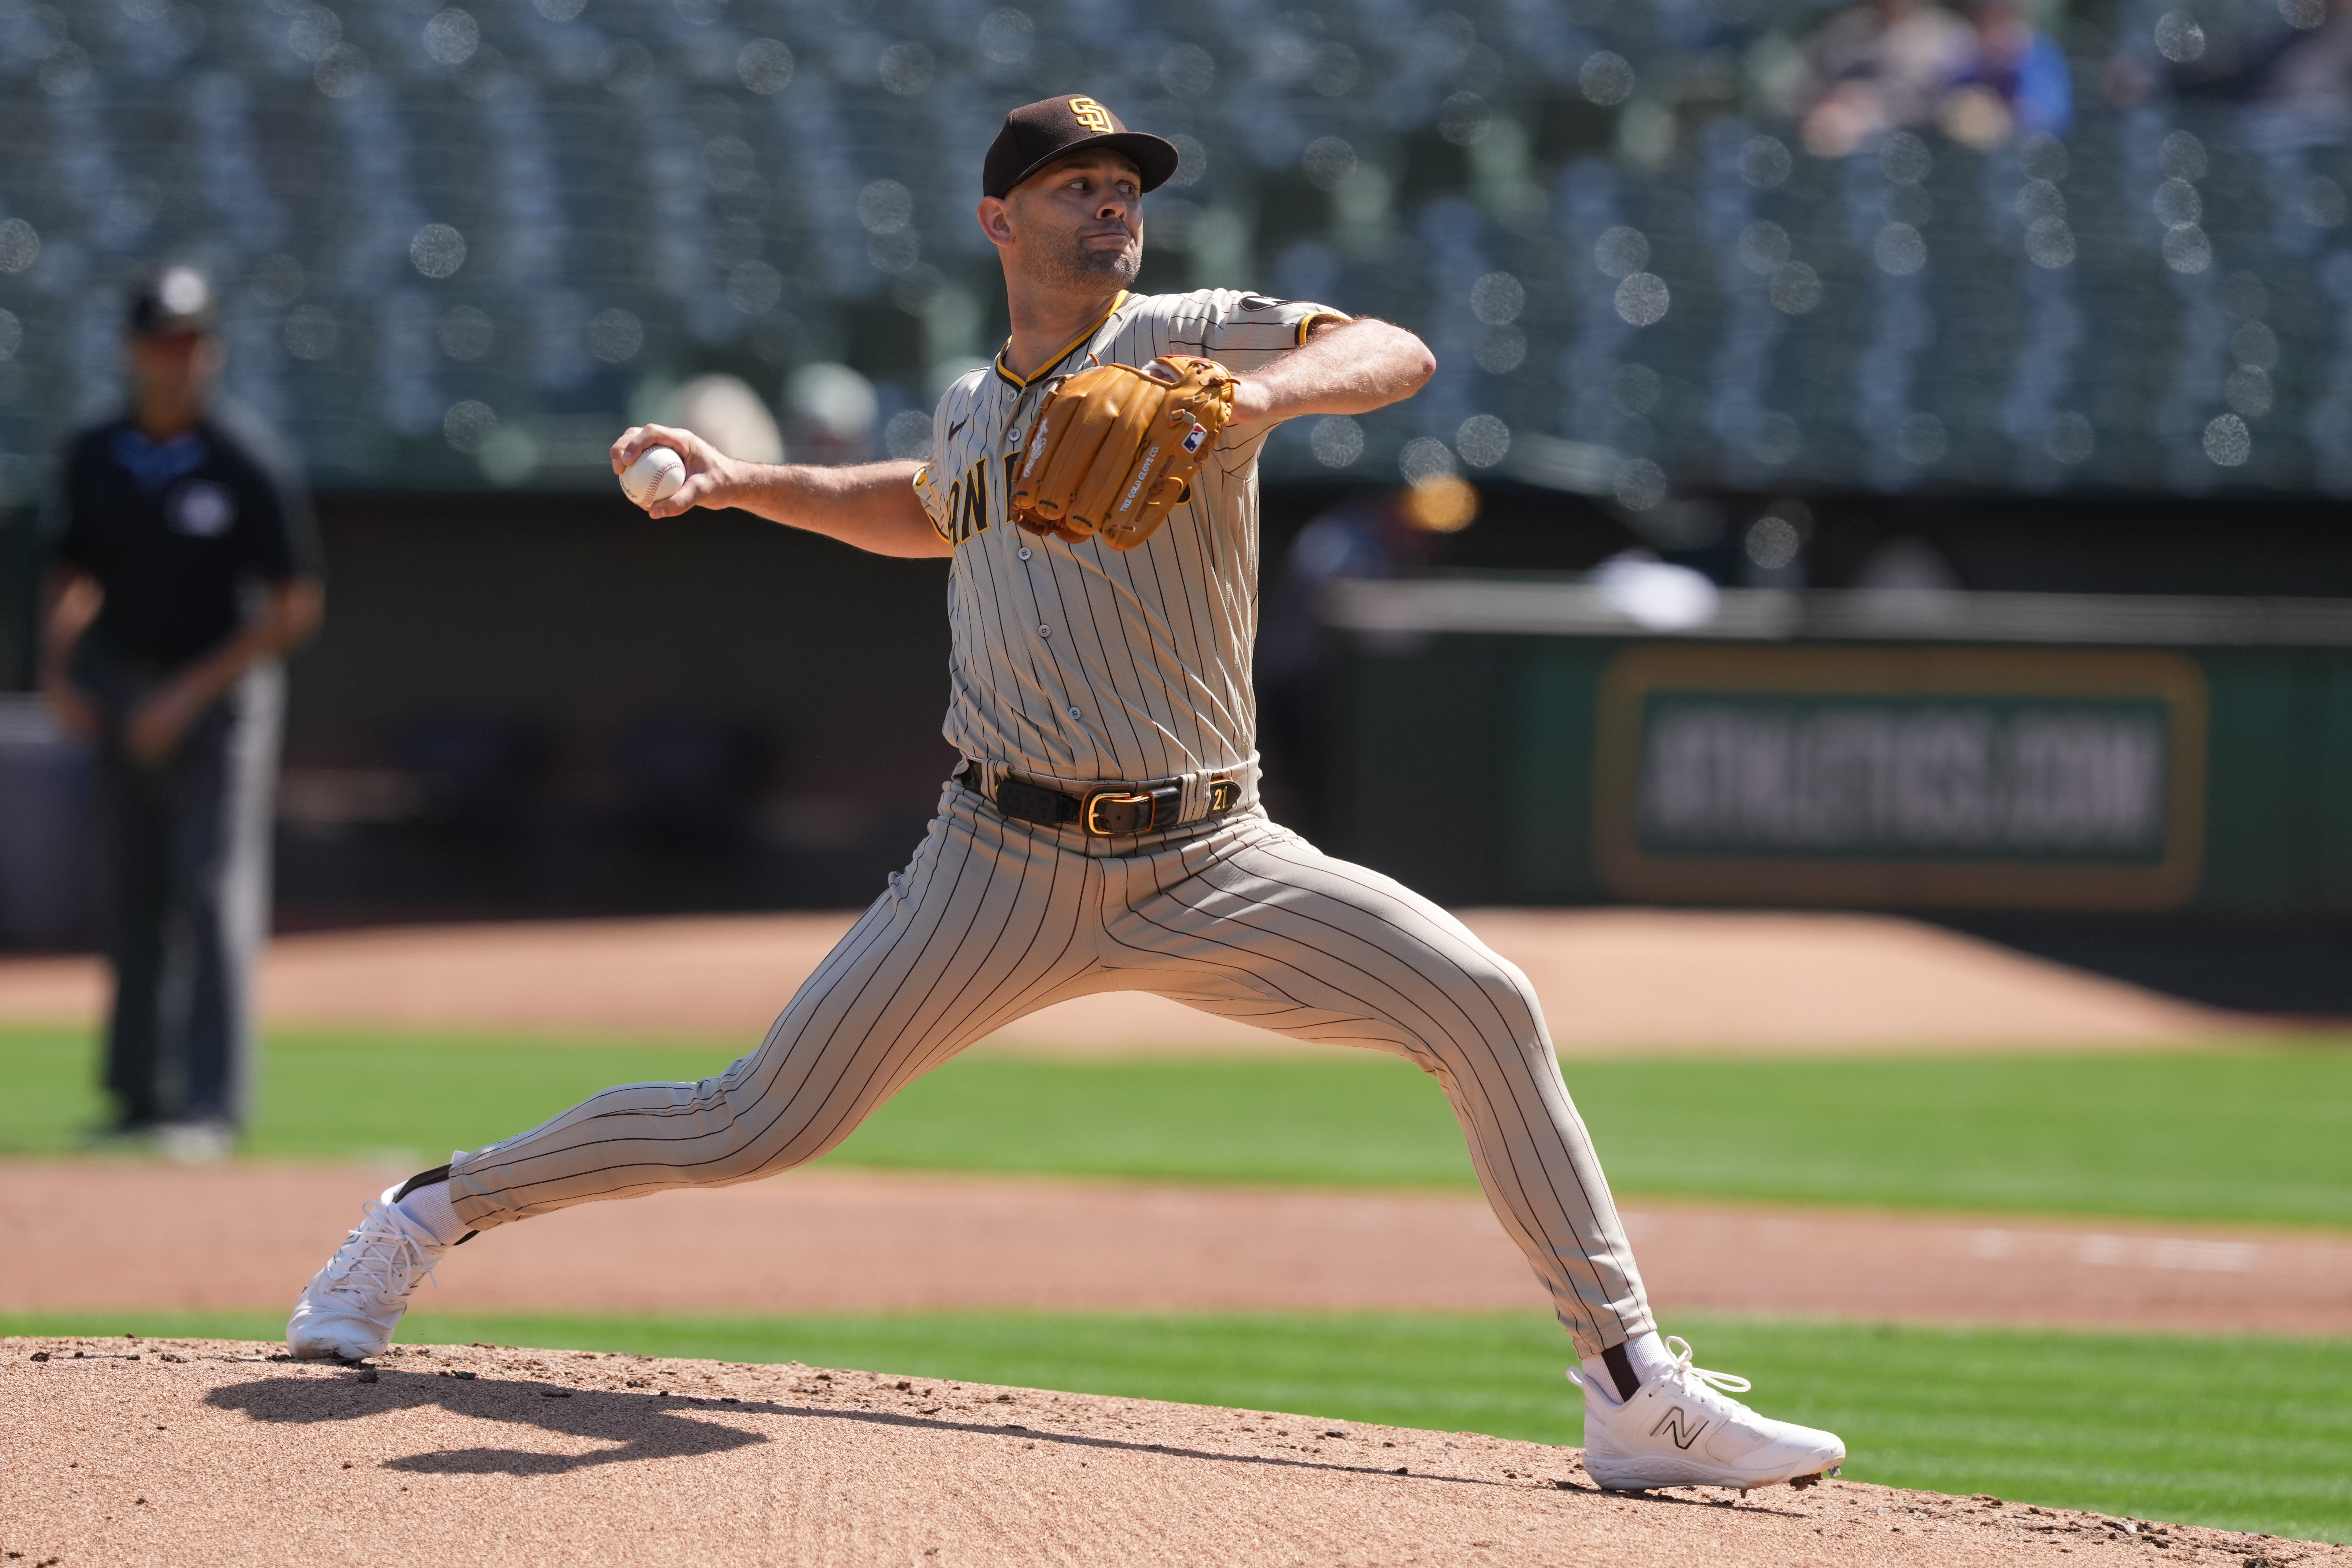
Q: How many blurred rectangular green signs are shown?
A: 1